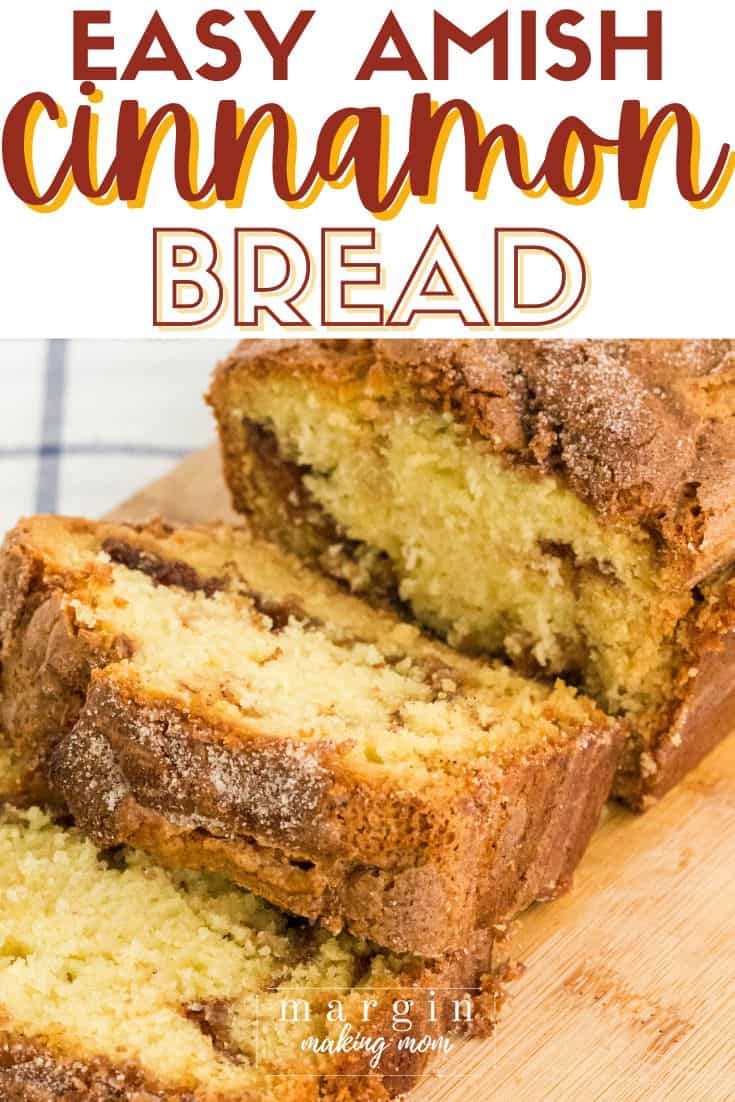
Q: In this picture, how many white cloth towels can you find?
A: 1